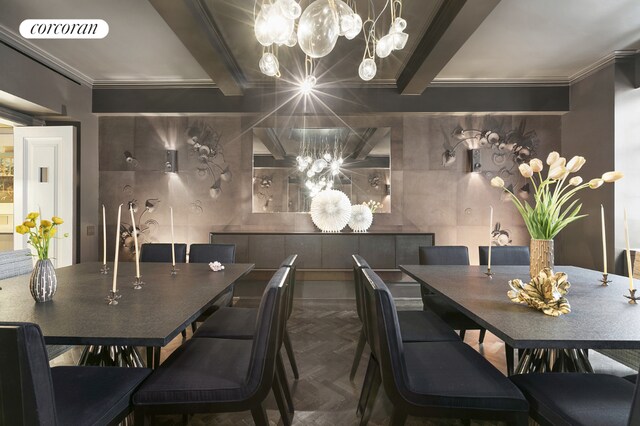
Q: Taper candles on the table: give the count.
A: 7